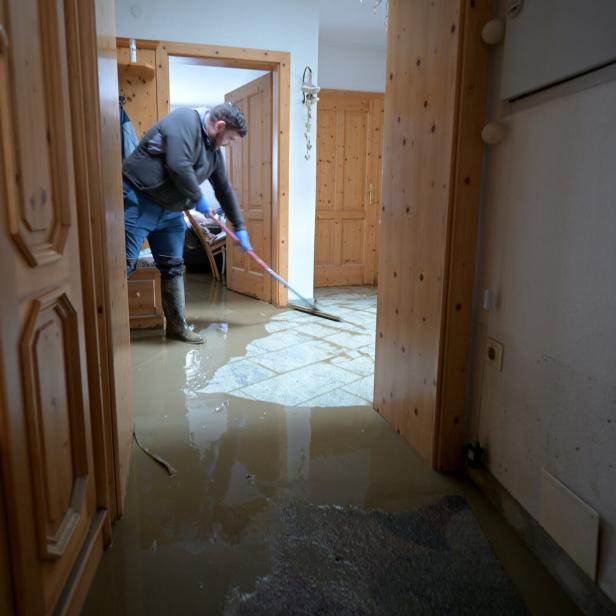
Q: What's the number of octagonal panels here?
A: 2